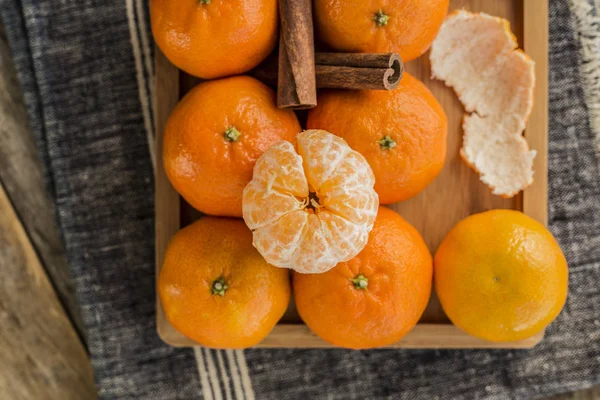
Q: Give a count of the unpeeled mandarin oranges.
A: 7